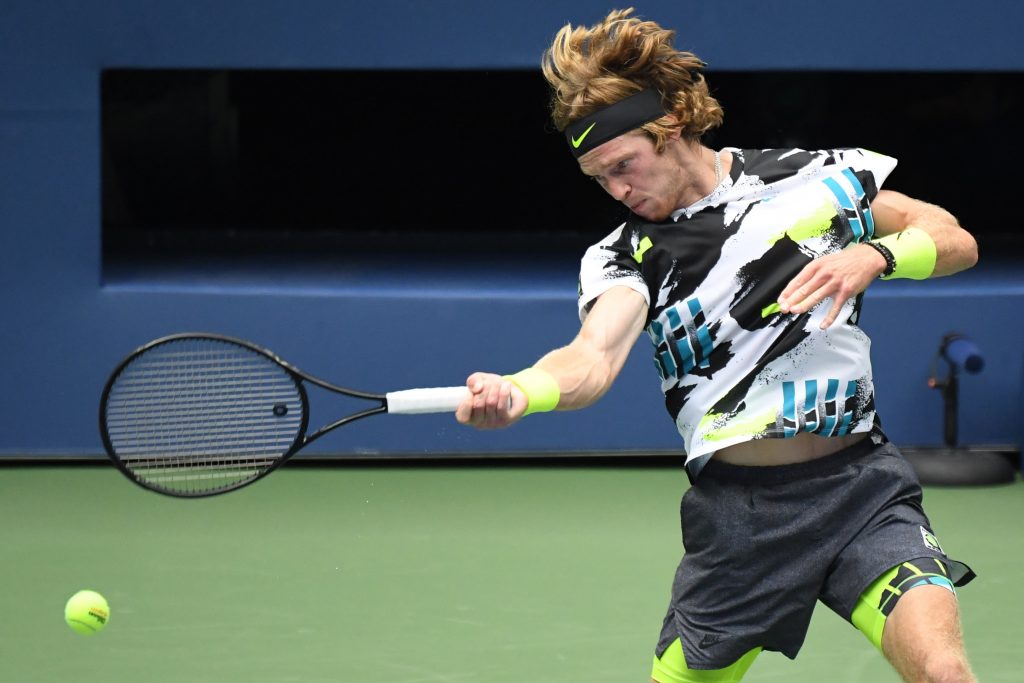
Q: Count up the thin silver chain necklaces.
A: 1